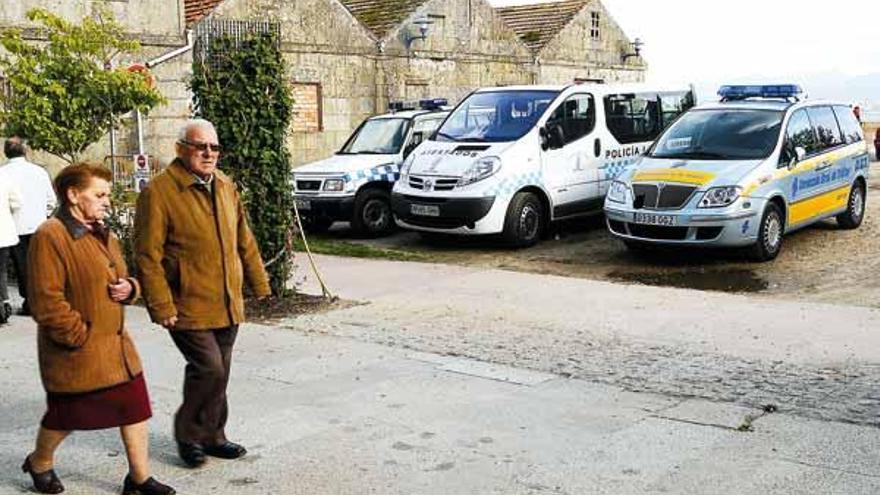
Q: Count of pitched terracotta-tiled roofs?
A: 3